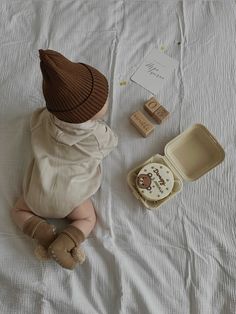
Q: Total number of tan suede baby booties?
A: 2